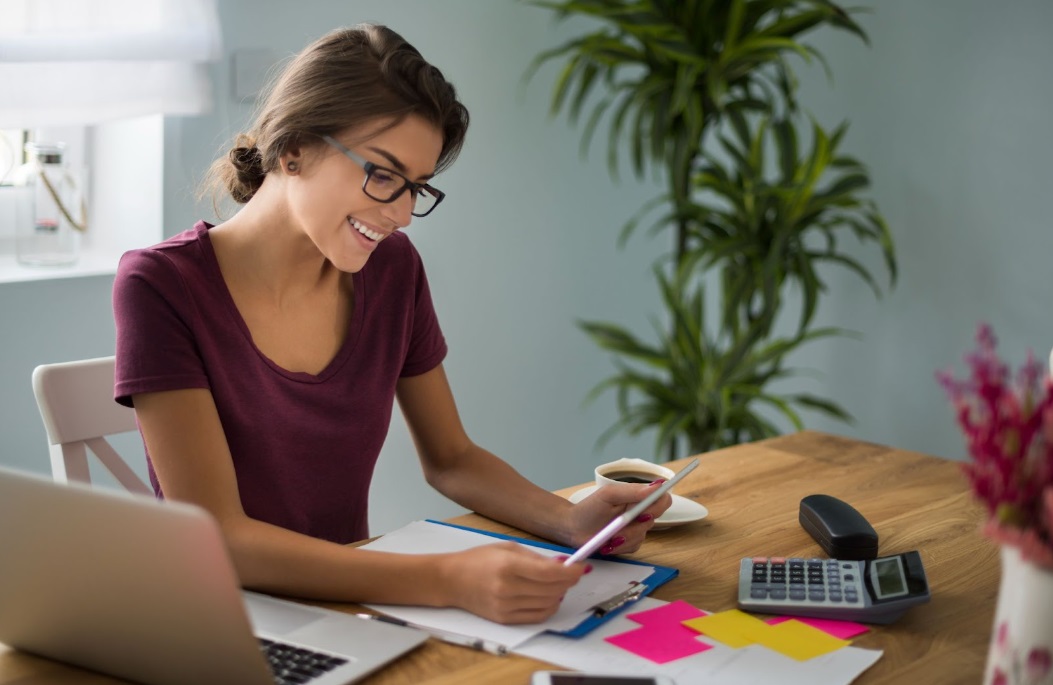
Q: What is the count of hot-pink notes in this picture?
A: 3